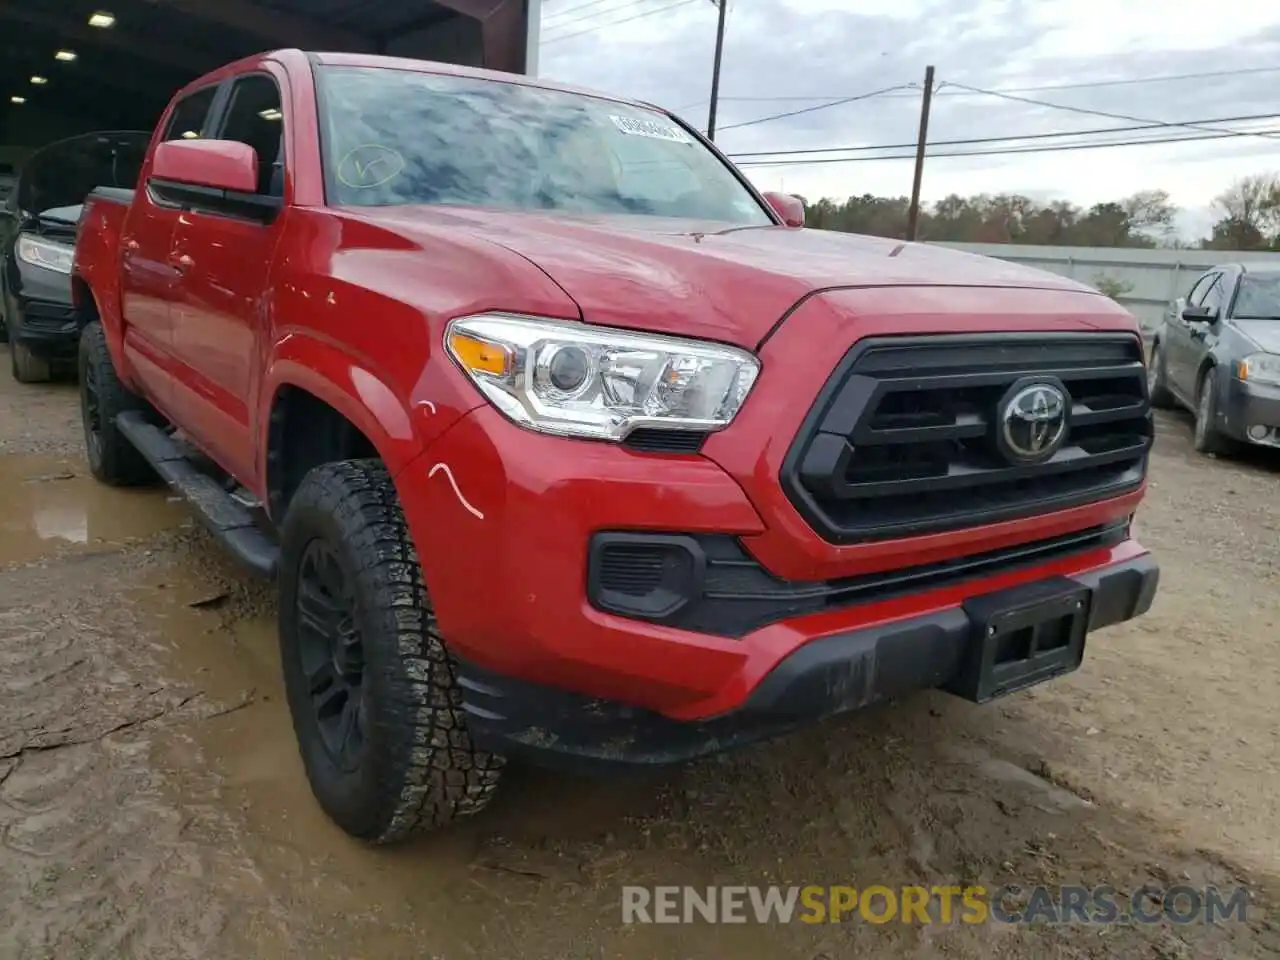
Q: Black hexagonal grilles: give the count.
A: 1